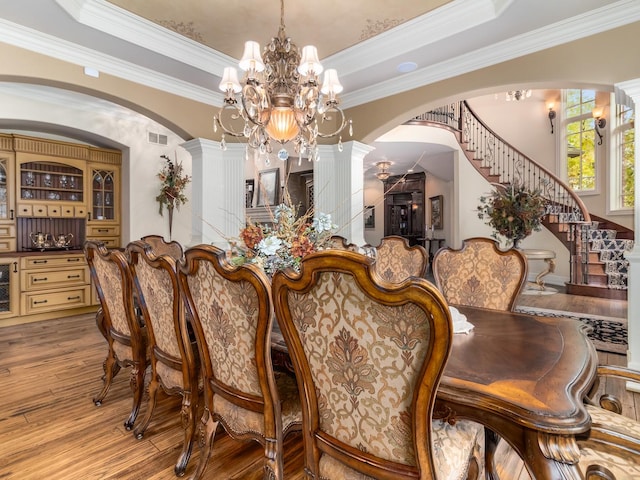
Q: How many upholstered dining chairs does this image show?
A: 9